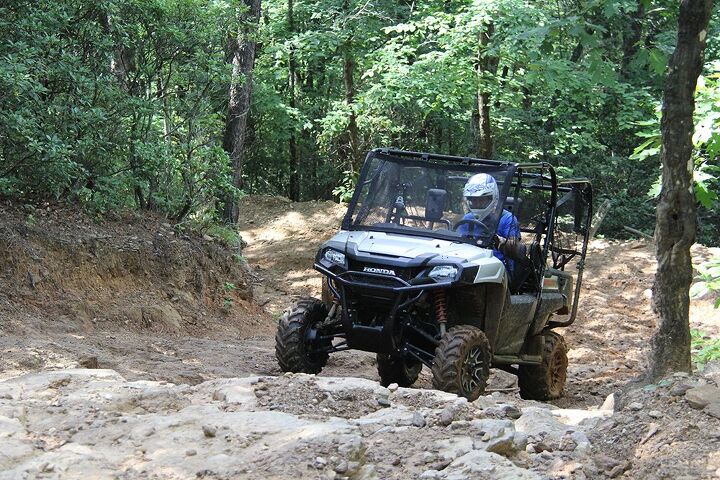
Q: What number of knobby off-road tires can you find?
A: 4